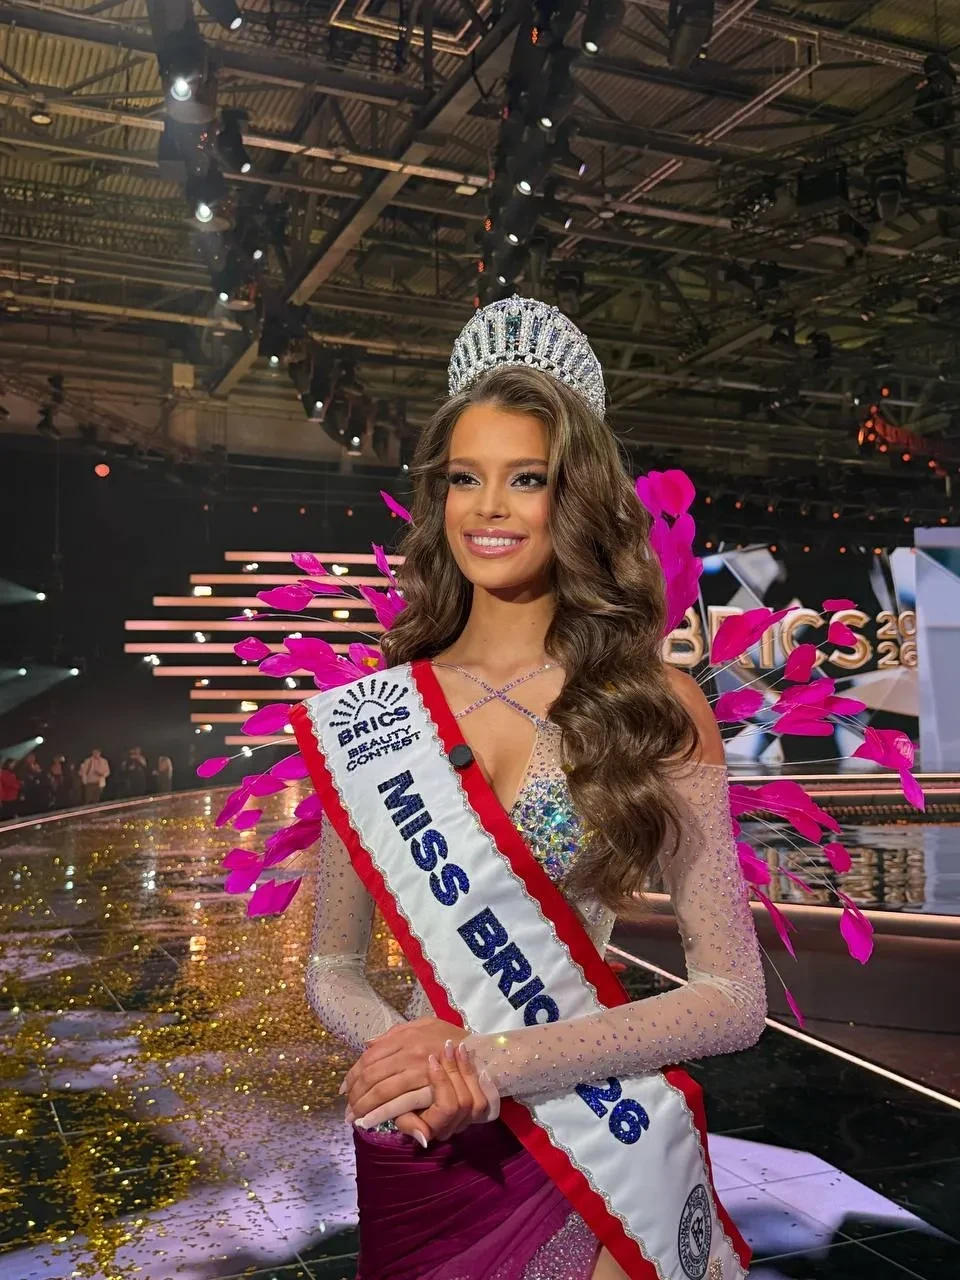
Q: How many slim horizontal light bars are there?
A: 9